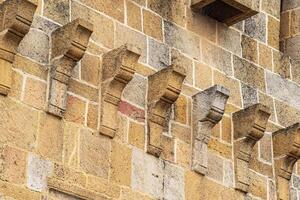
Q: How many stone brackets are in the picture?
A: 7